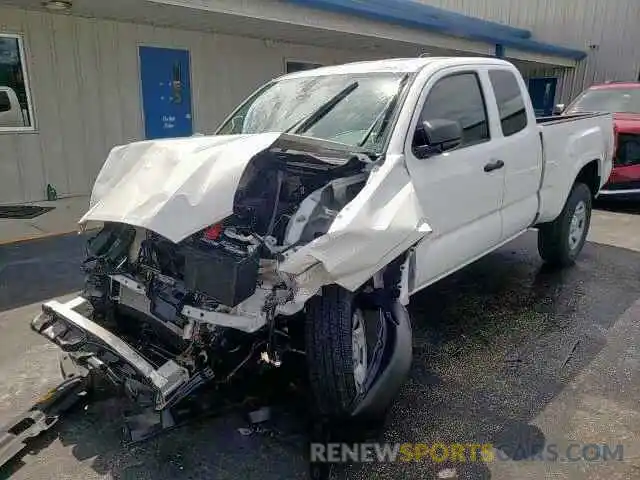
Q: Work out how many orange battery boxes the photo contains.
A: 0